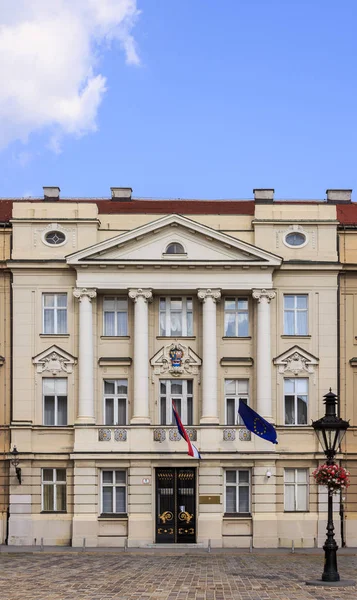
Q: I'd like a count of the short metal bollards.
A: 6